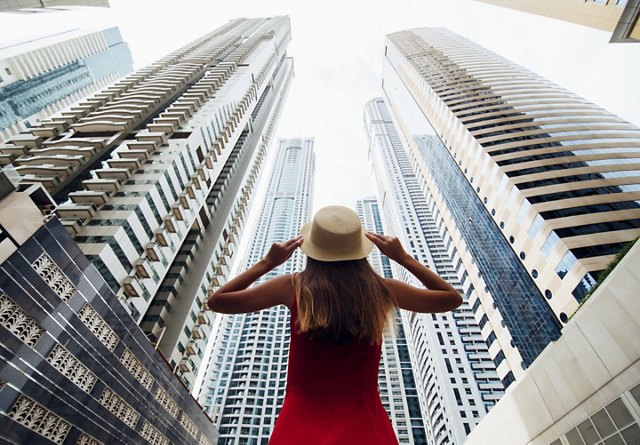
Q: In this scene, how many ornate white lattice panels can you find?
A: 12